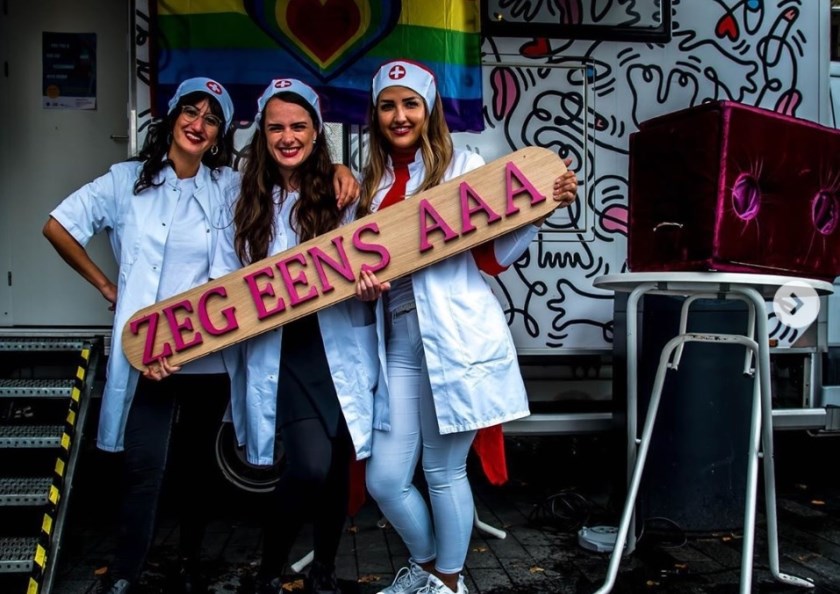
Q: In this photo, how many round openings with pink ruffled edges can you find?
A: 2